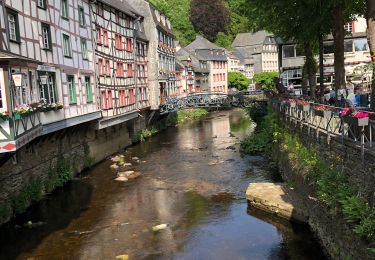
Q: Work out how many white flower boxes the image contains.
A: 4